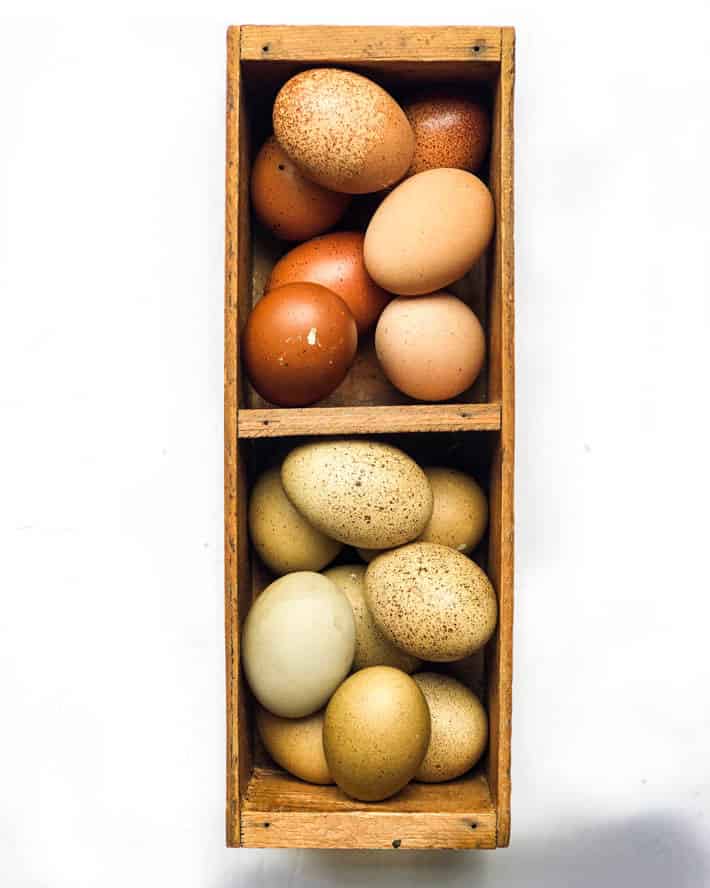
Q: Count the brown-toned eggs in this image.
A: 7